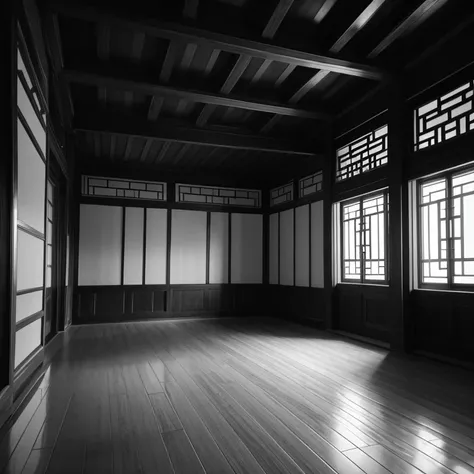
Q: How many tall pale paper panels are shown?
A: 10